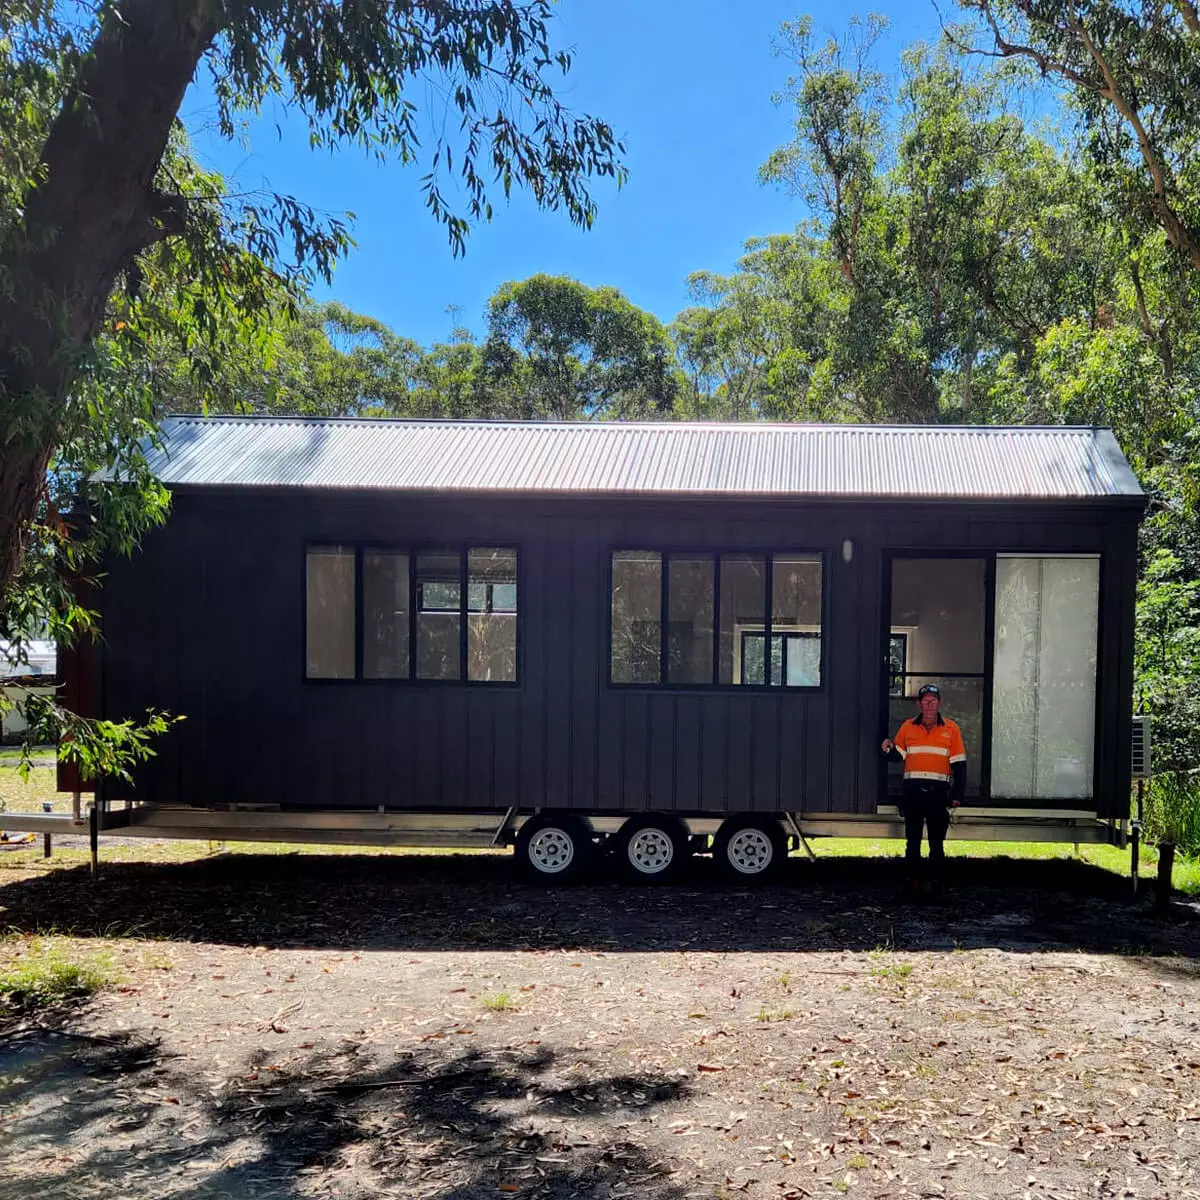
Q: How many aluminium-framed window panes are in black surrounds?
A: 8